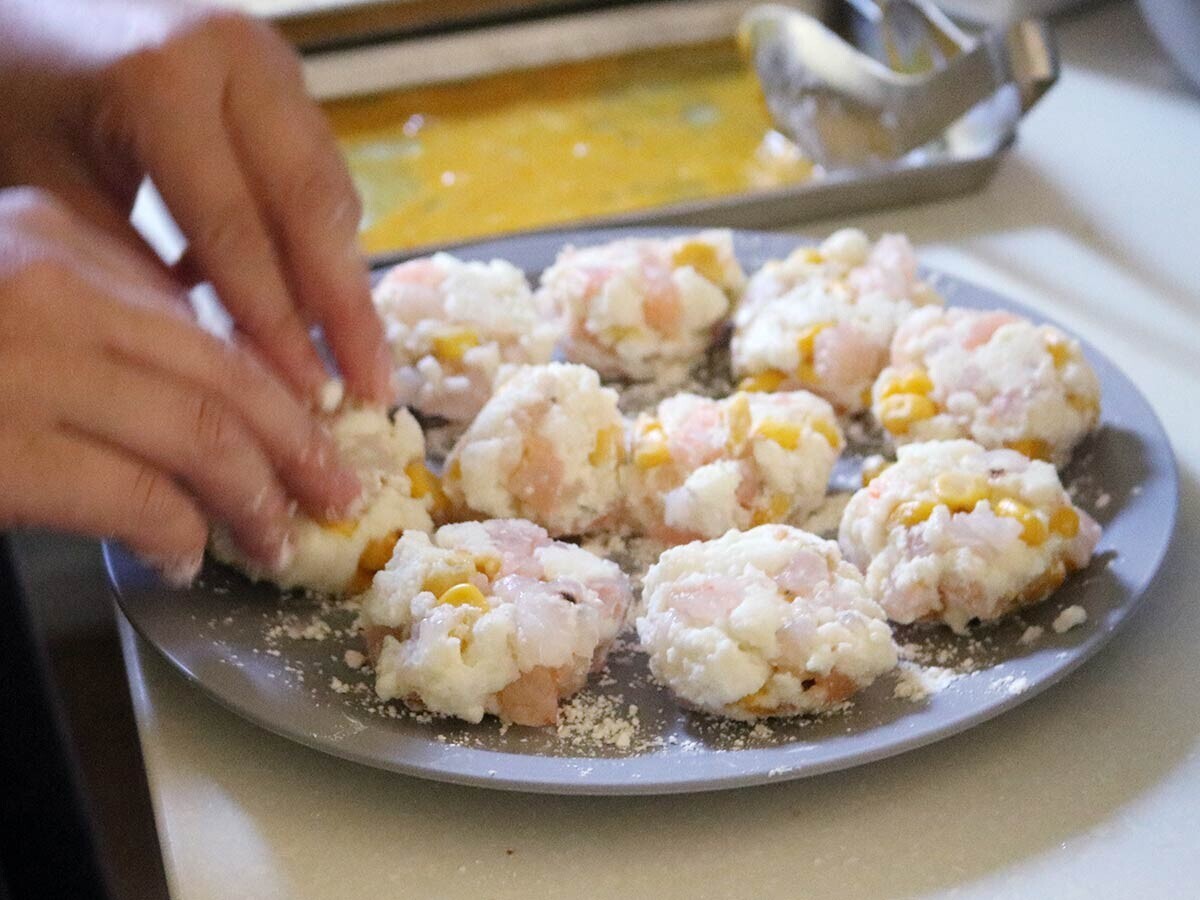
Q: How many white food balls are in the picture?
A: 10